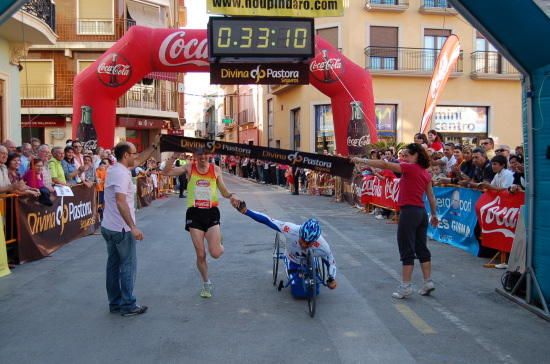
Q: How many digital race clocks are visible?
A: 1